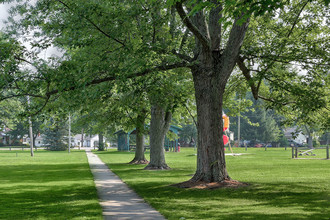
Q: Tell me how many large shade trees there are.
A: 3